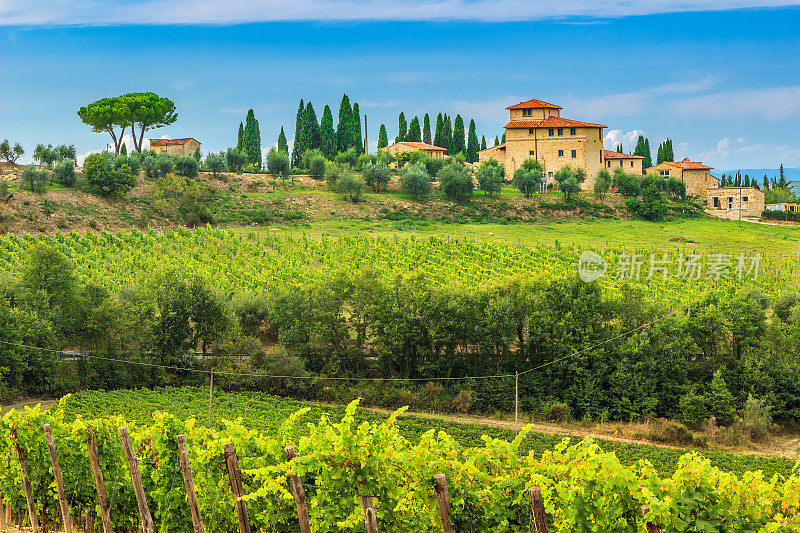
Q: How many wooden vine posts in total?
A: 11